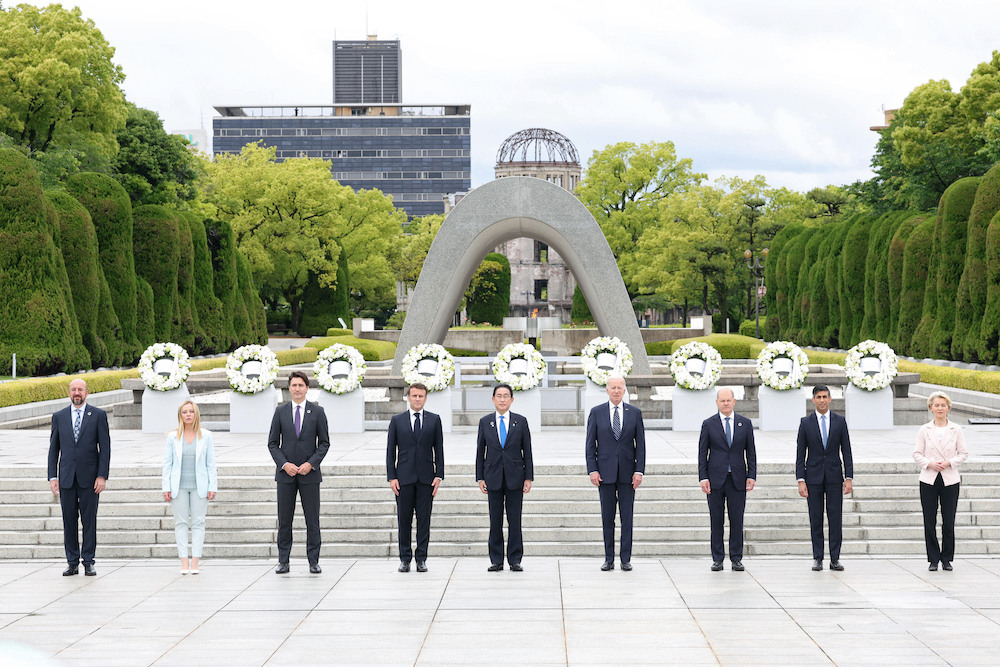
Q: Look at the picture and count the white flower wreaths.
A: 9